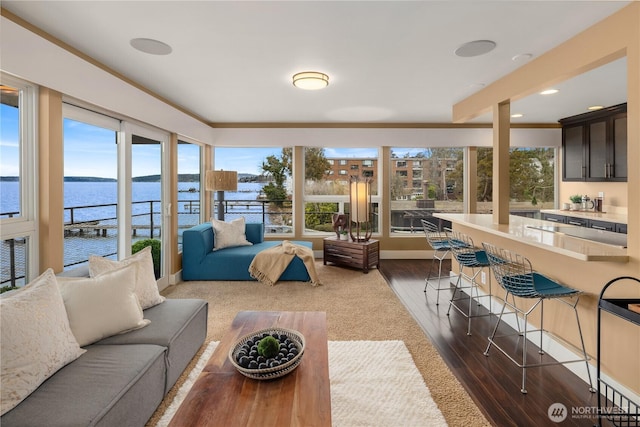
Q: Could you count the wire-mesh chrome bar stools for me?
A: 3